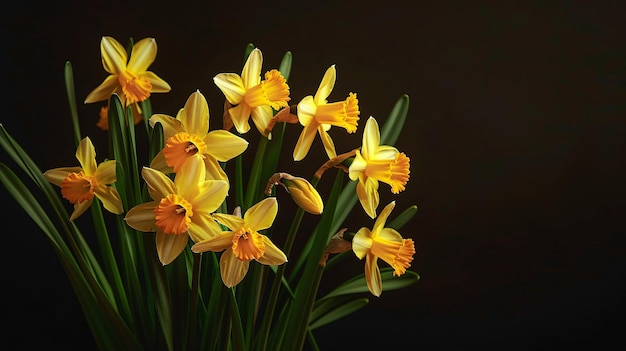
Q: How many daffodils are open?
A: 9